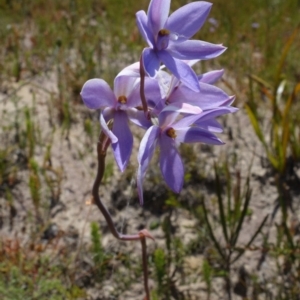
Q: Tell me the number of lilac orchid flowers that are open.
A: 4